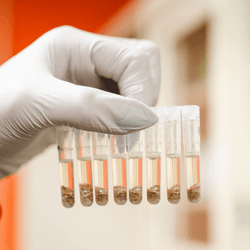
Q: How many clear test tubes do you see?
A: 8